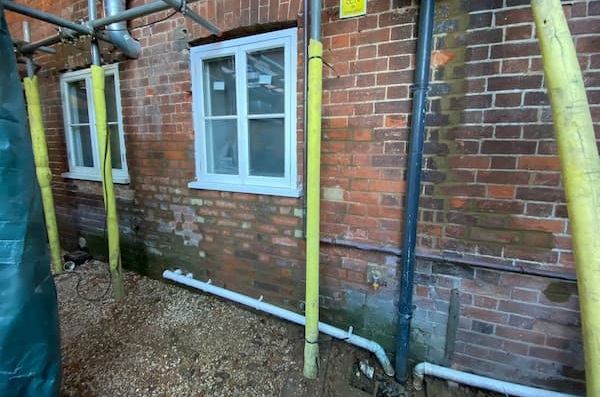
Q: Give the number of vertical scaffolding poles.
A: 4